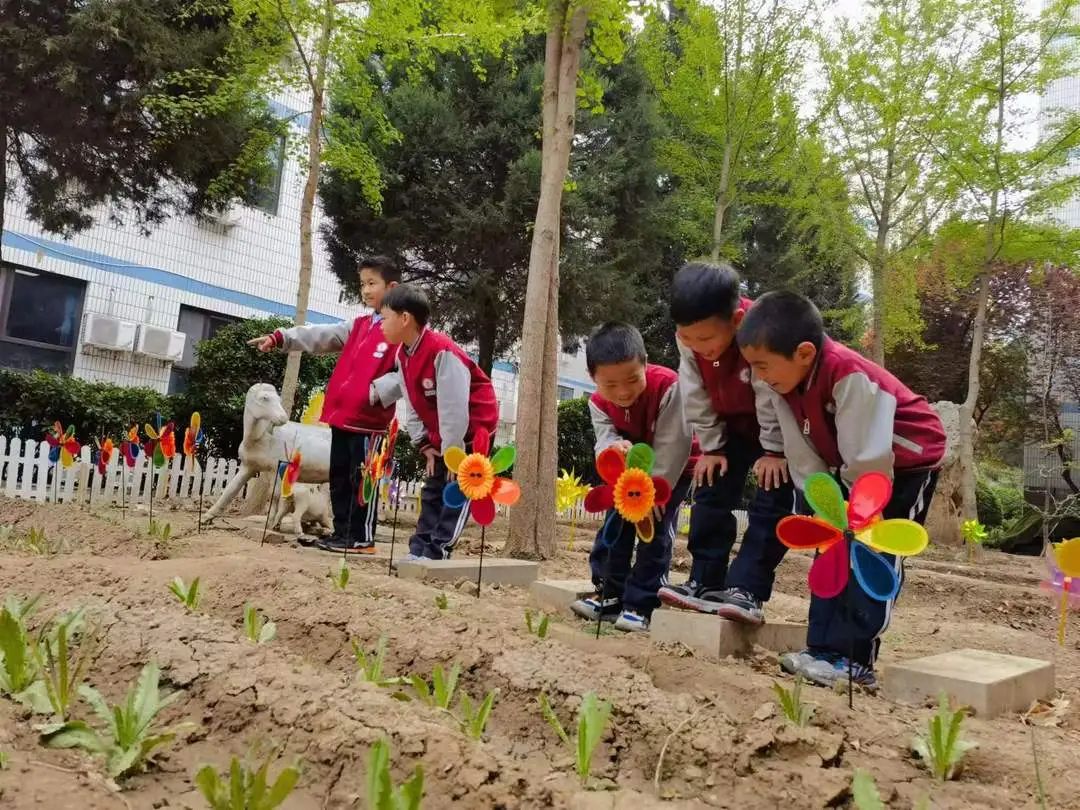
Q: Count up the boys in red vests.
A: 5